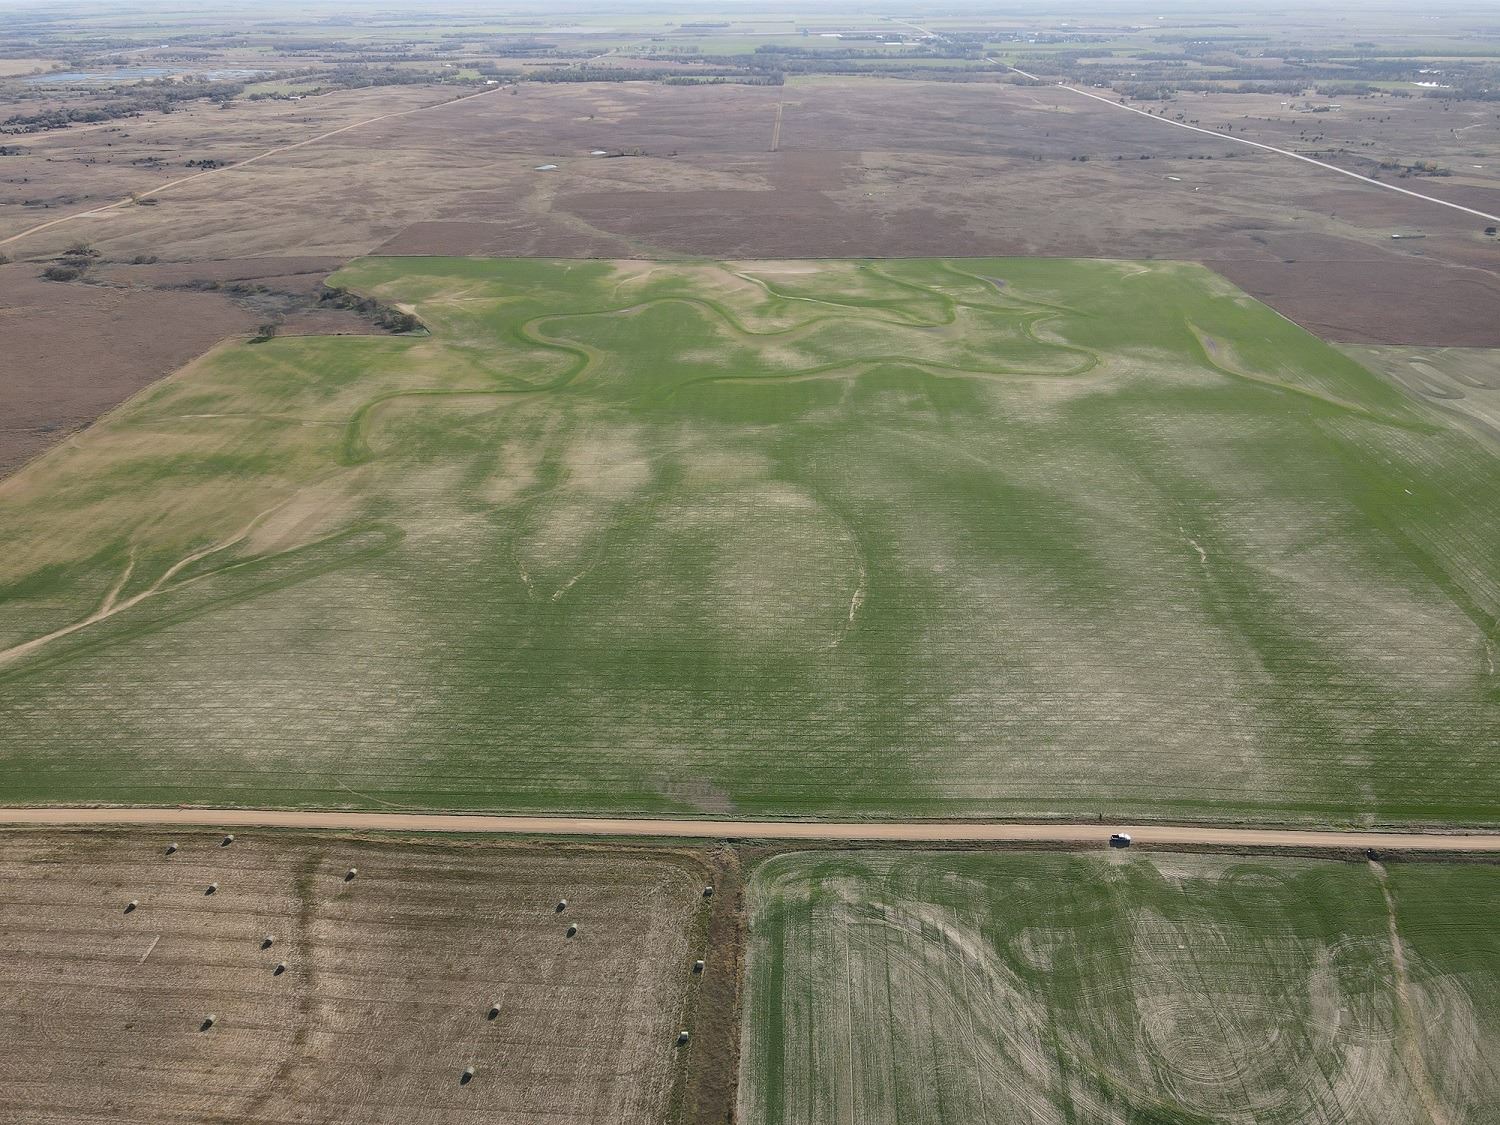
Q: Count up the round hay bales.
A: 15